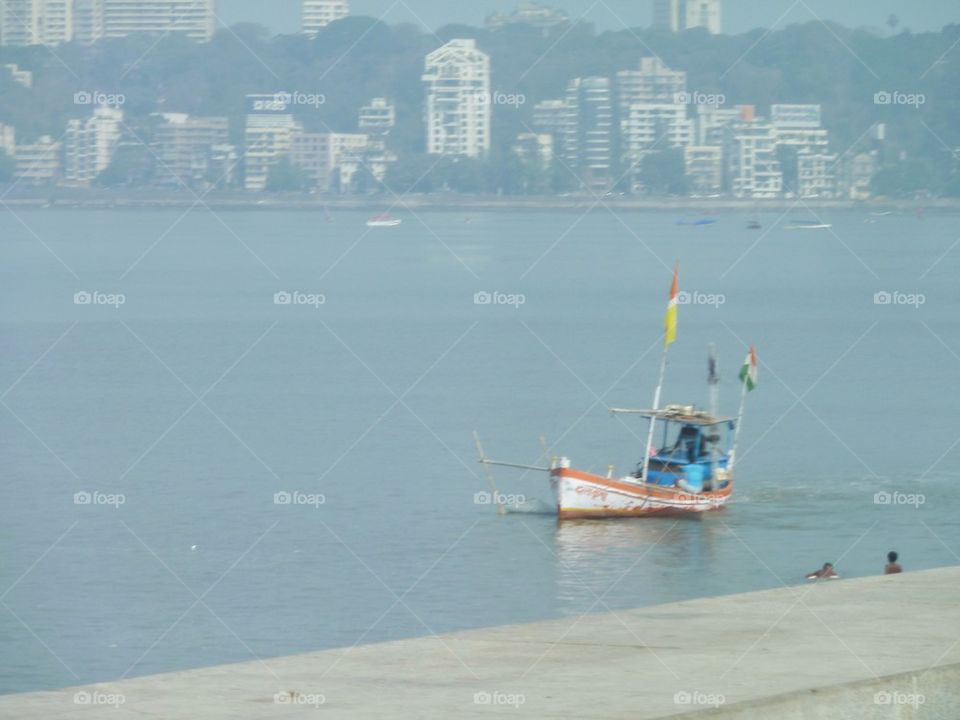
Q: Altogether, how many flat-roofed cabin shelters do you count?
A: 1